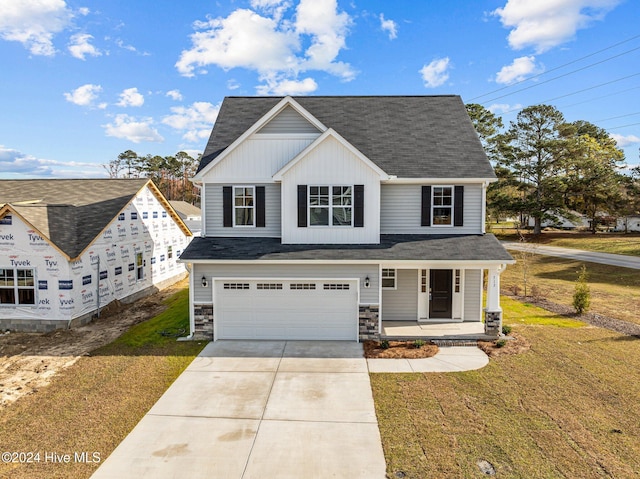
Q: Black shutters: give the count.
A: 6